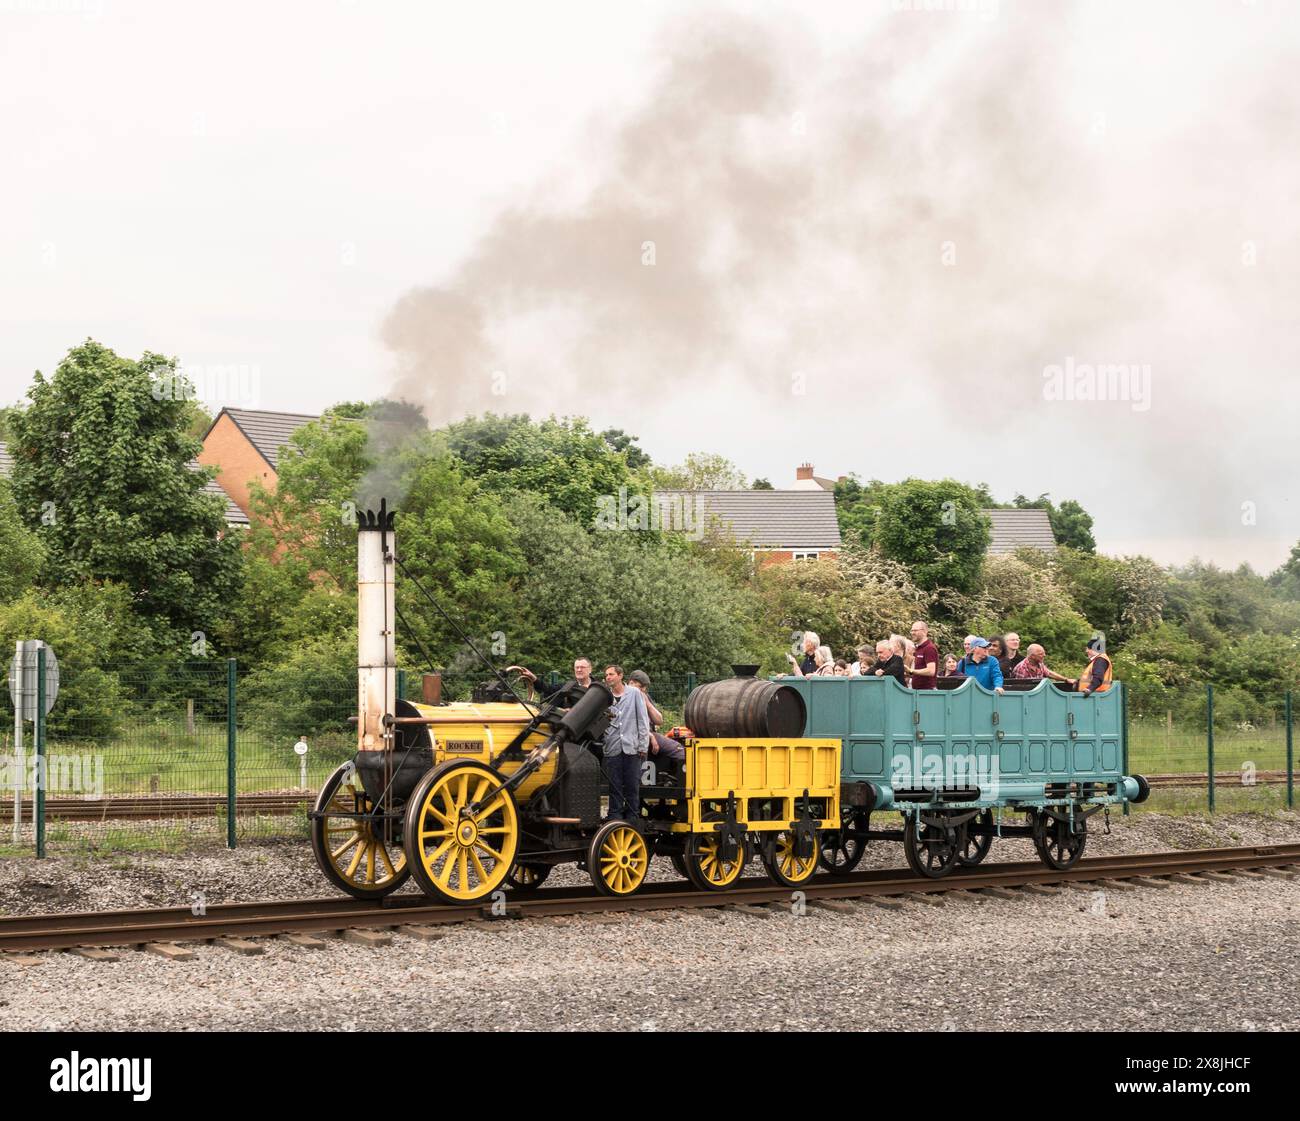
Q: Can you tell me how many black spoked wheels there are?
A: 4